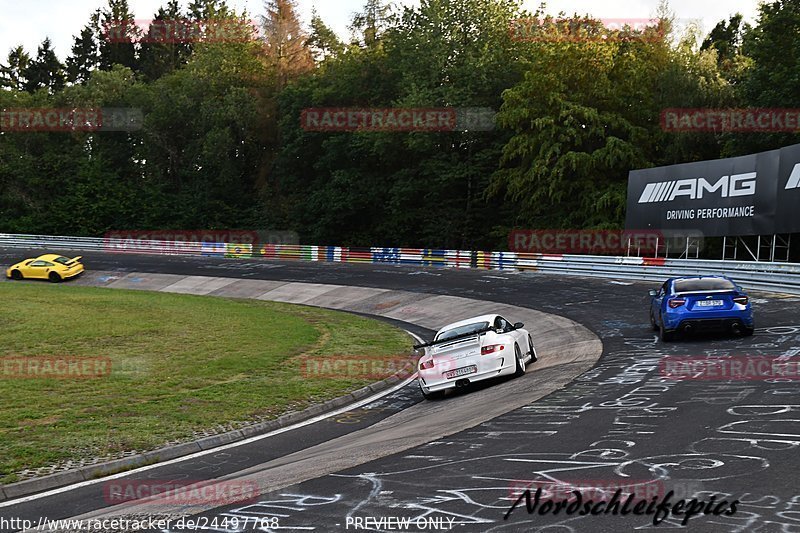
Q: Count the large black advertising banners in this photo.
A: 2